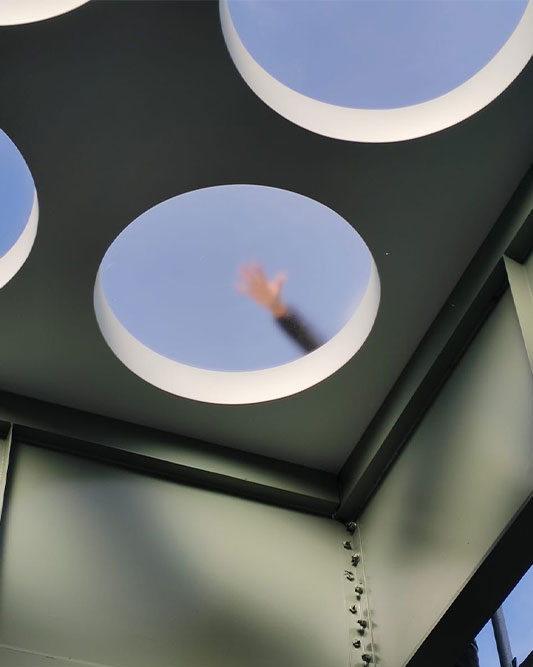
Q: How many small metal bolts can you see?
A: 9